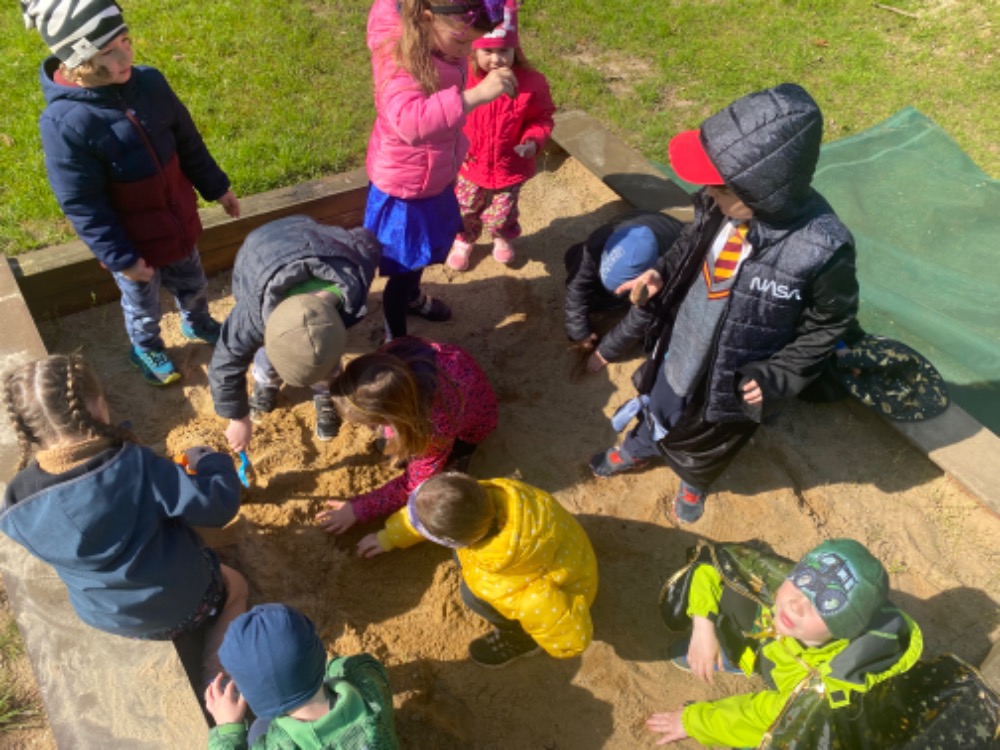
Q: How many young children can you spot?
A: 11